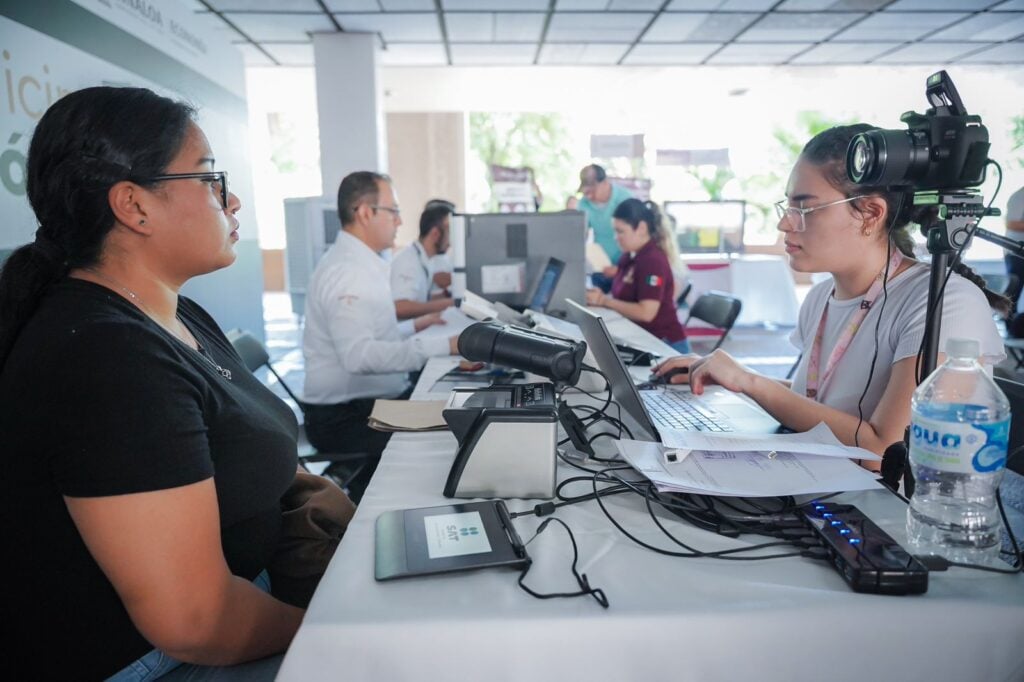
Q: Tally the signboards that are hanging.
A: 2